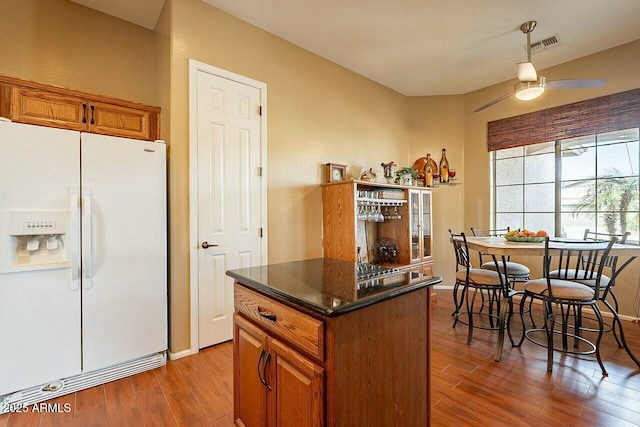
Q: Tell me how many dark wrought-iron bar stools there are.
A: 4